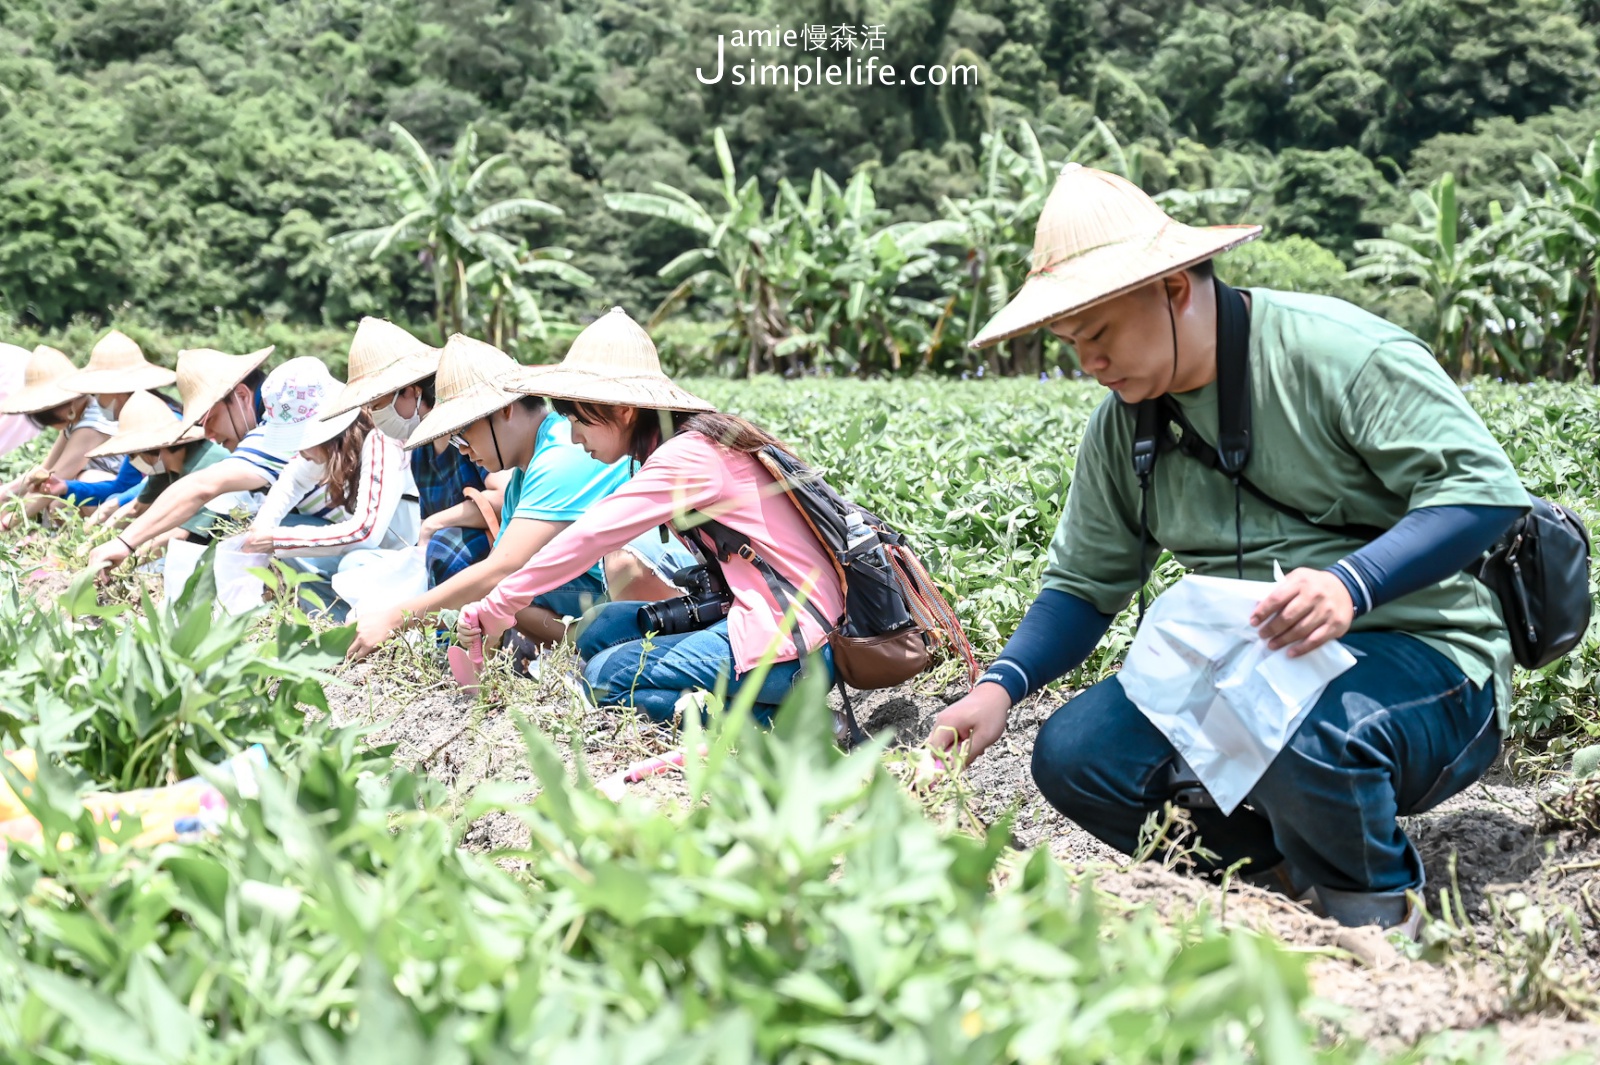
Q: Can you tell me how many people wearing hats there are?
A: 9